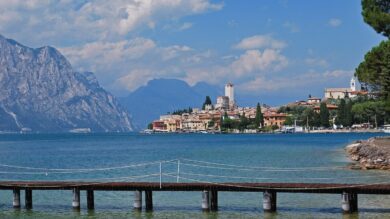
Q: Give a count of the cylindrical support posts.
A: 12